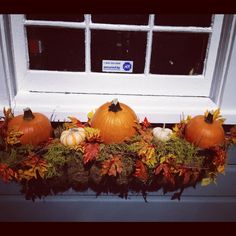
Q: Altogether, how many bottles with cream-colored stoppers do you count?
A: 0